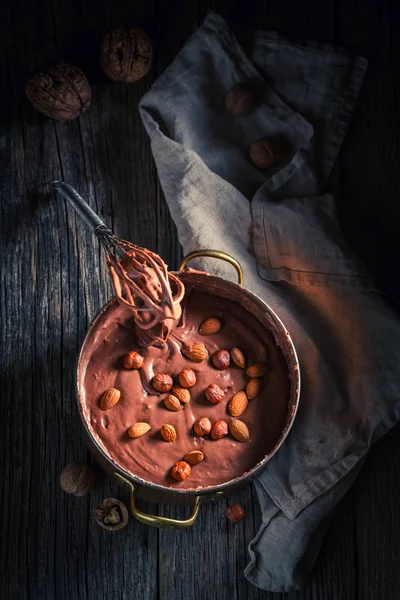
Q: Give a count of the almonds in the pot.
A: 13